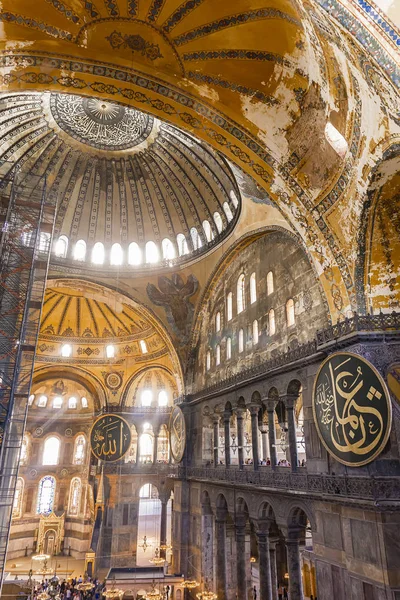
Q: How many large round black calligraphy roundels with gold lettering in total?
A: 3